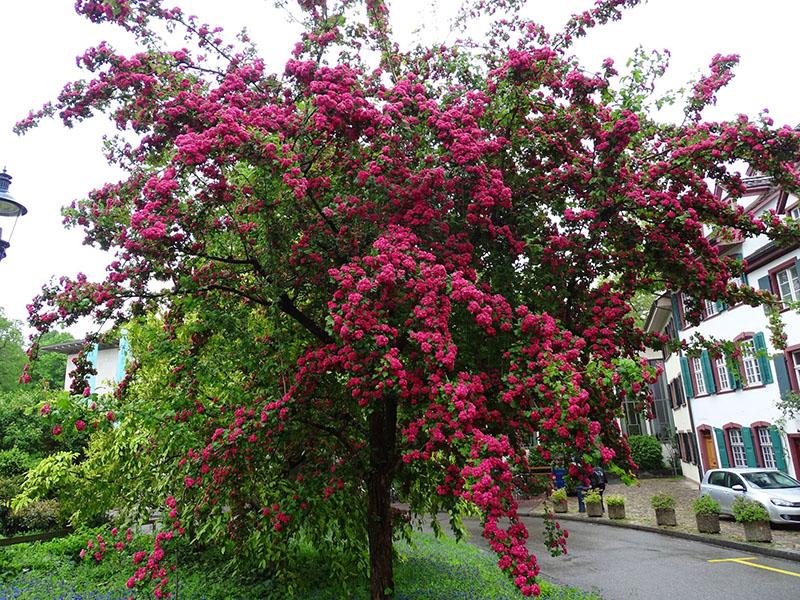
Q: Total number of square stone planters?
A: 6